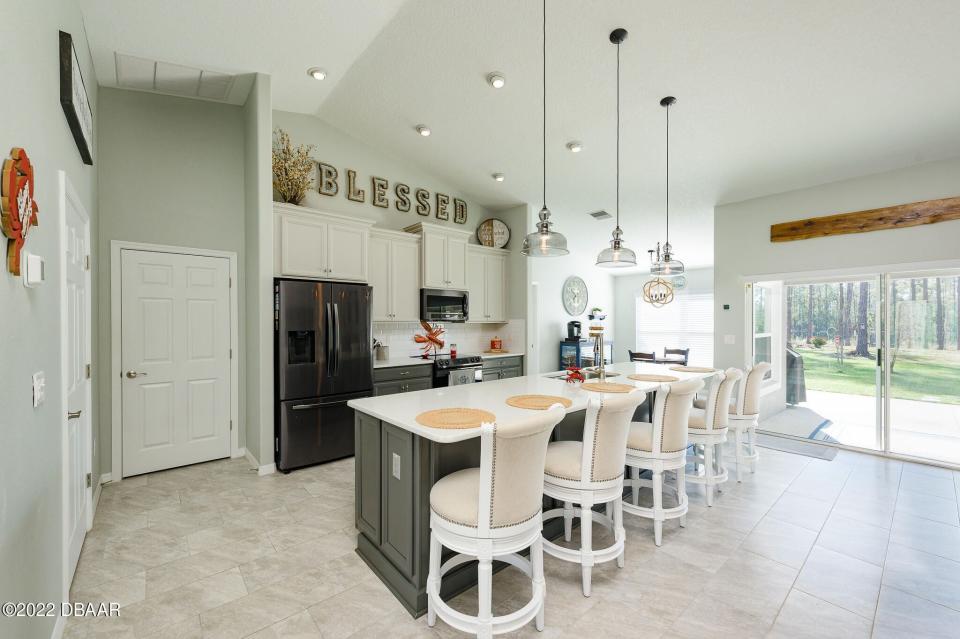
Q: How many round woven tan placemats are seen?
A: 5